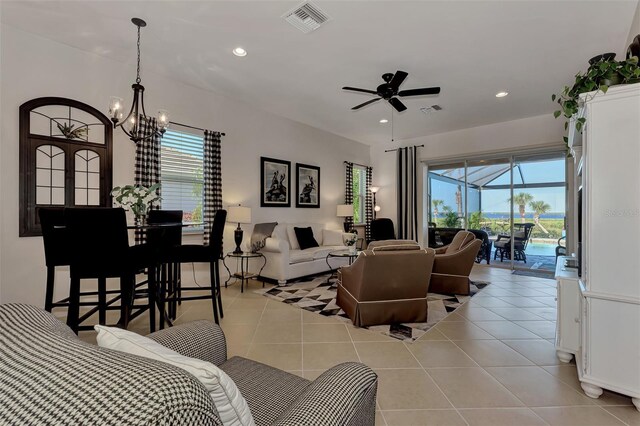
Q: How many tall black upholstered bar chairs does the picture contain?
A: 4